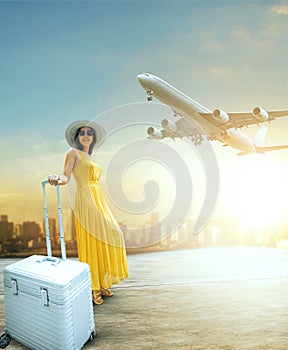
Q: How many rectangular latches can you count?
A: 2